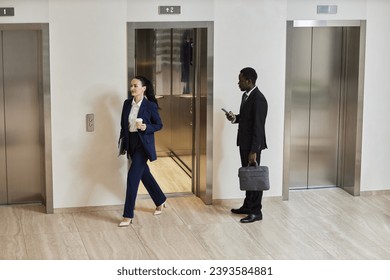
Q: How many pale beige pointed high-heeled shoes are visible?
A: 2